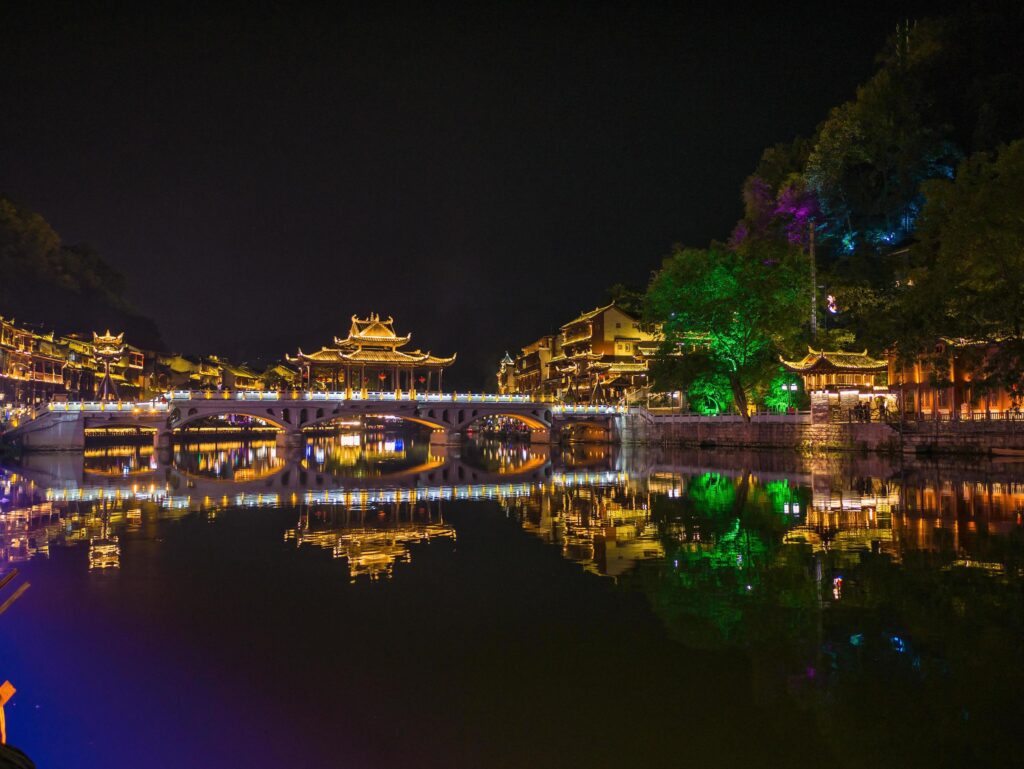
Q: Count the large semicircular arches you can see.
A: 3